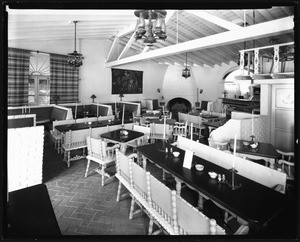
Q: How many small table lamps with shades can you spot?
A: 3